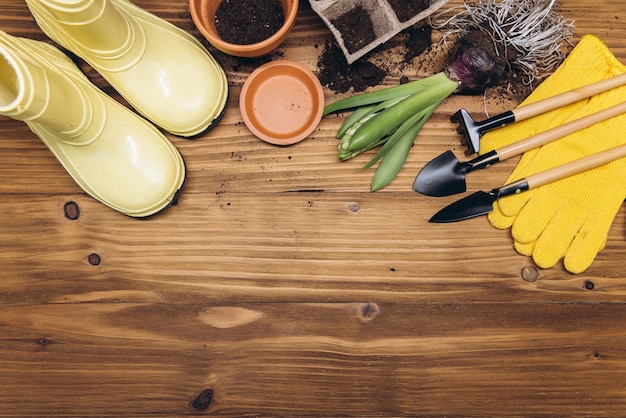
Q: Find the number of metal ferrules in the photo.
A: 3